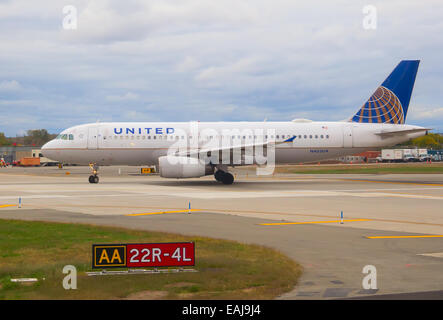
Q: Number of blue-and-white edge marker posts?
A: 3